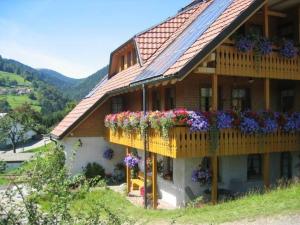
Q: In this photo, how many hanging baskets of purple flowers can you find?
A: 3